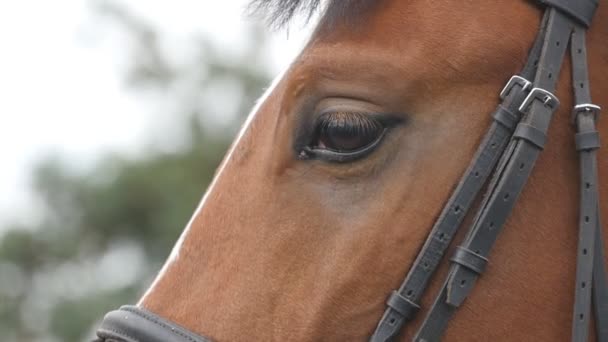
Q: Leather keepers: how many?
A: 5